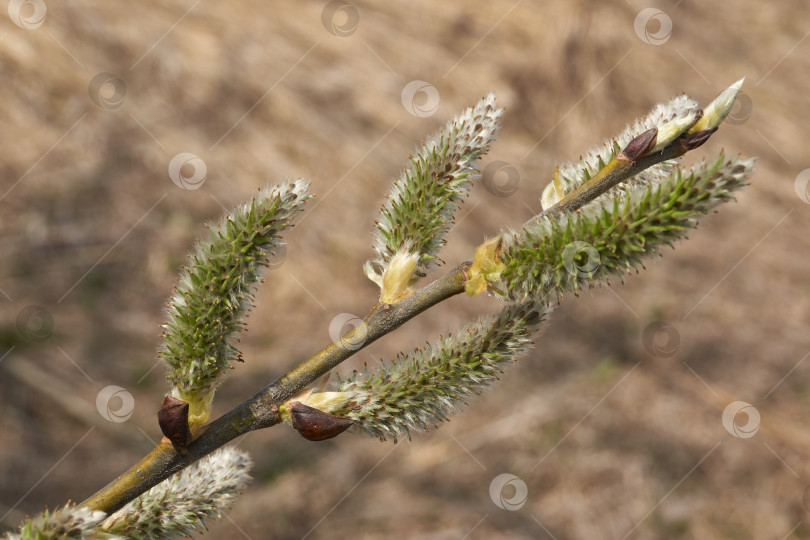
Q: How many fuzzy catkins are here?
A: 7